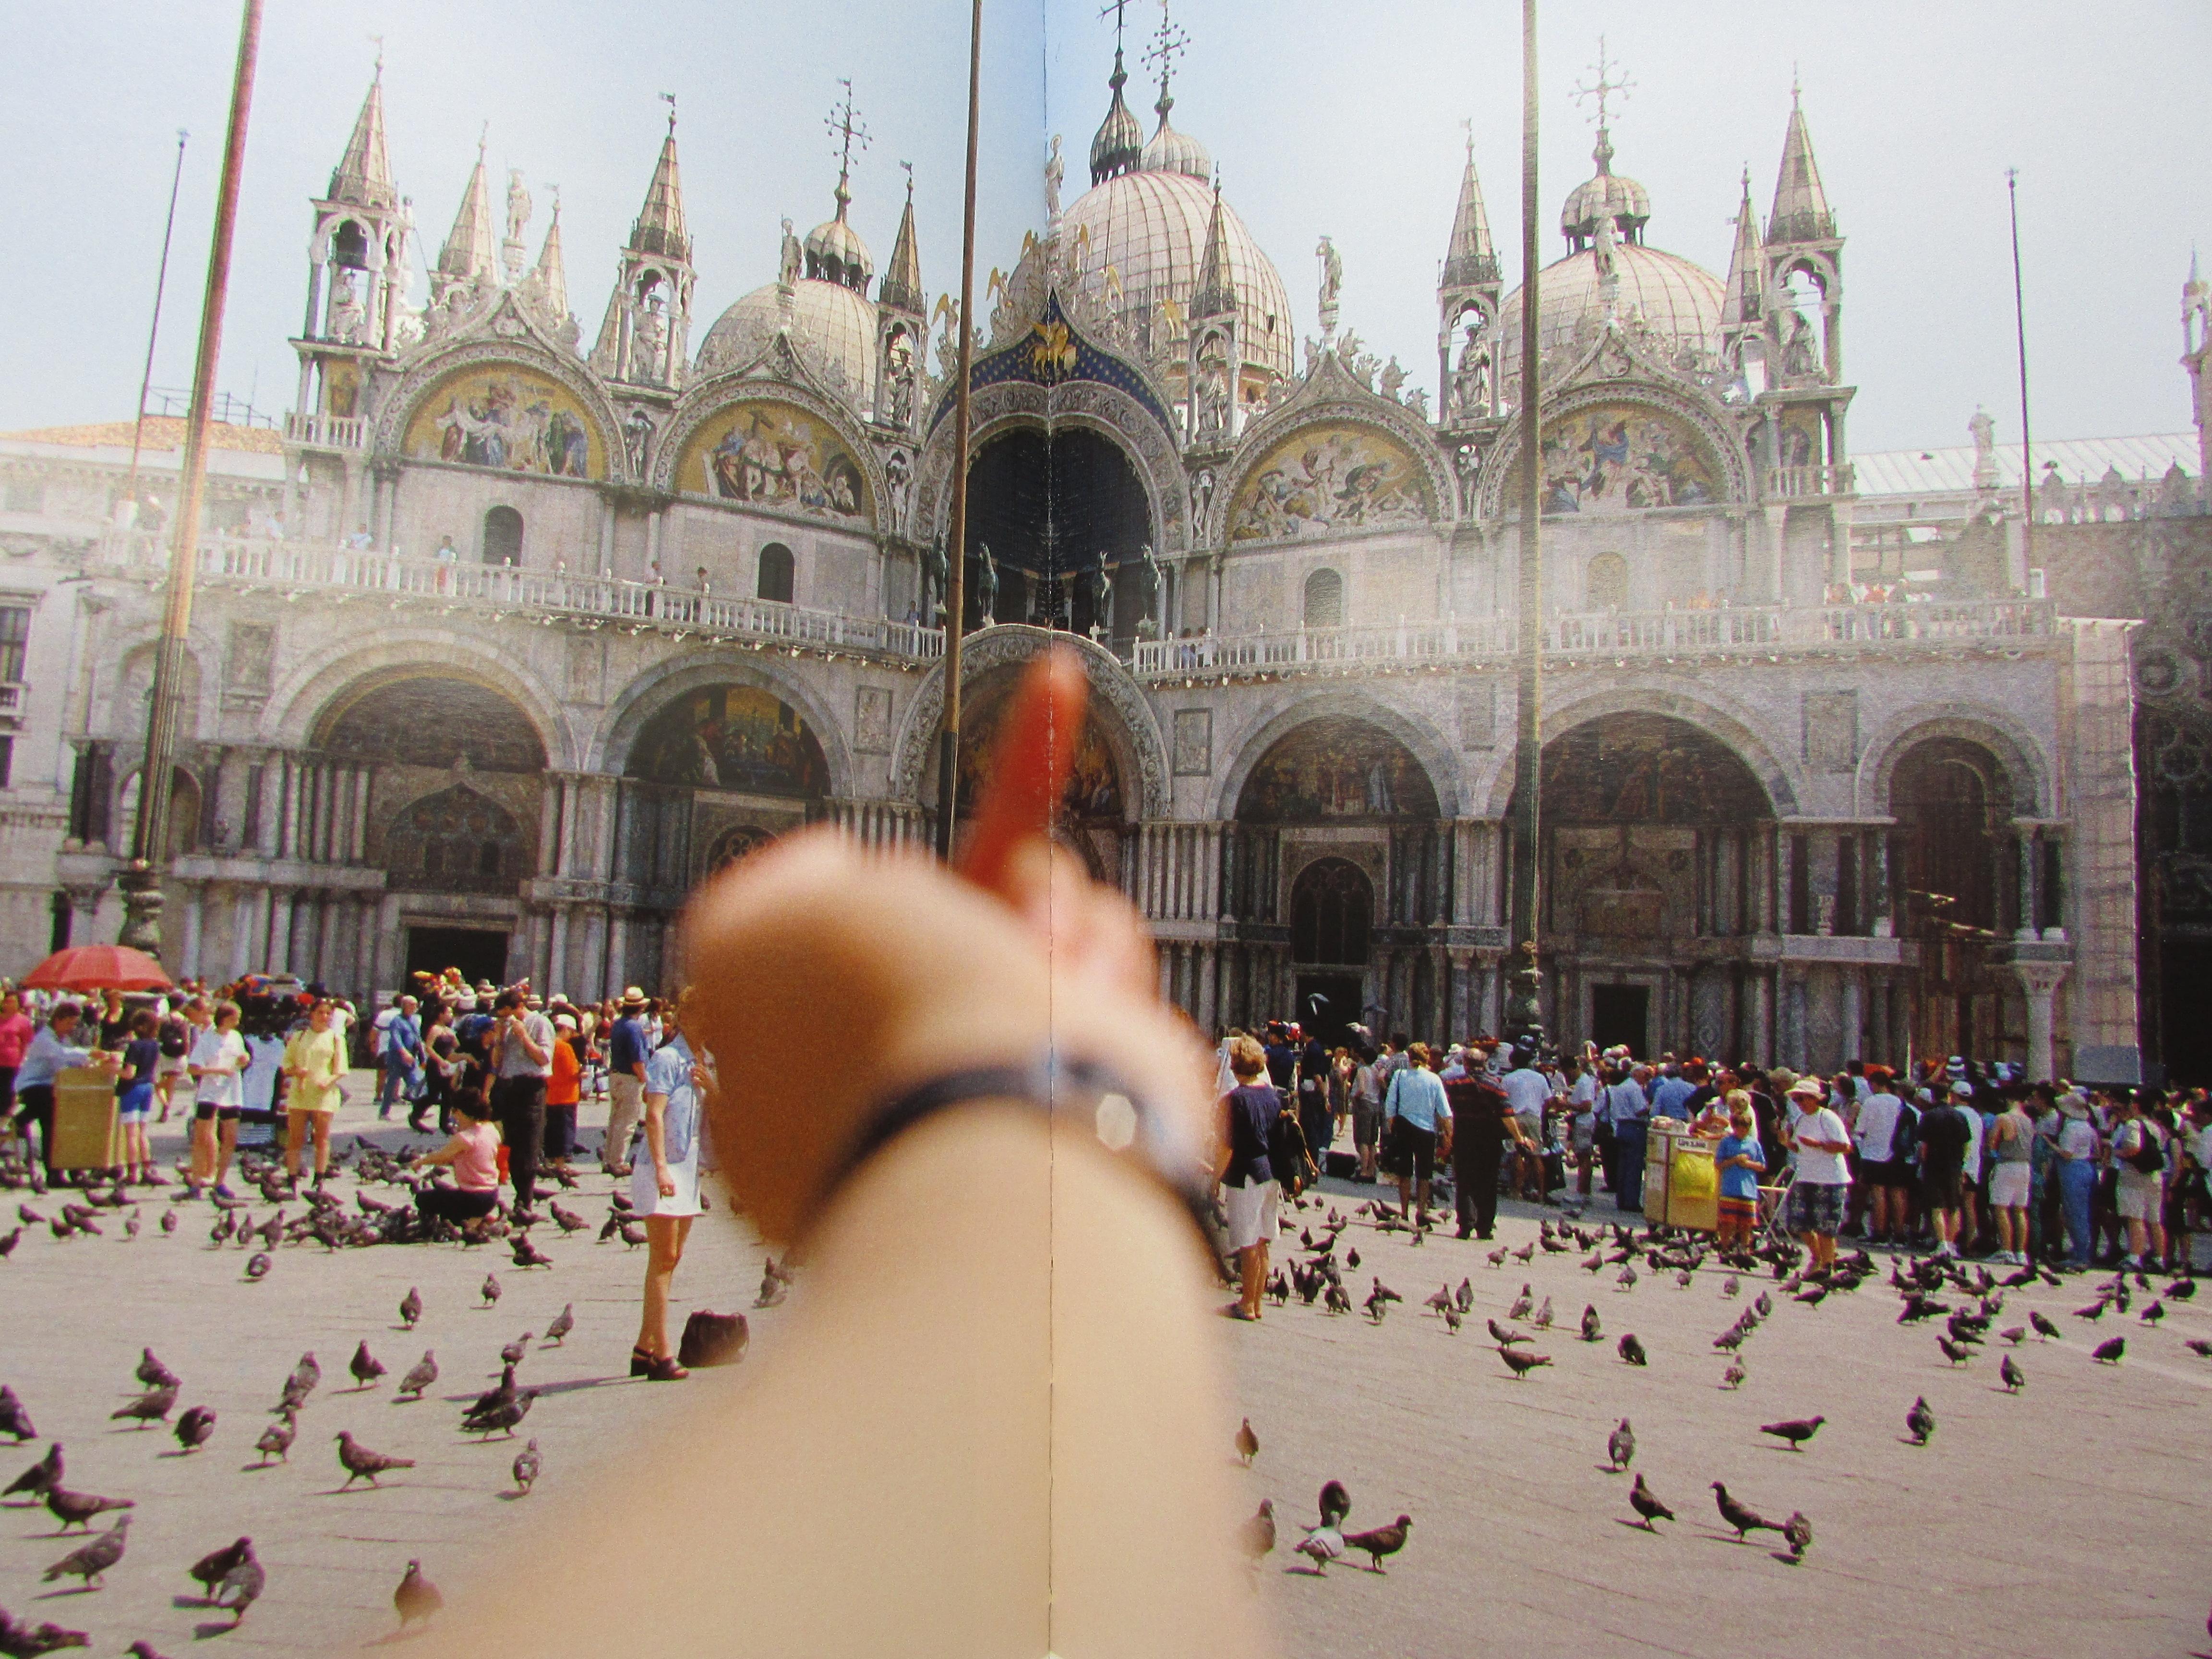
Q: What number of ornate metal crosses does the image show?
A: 4